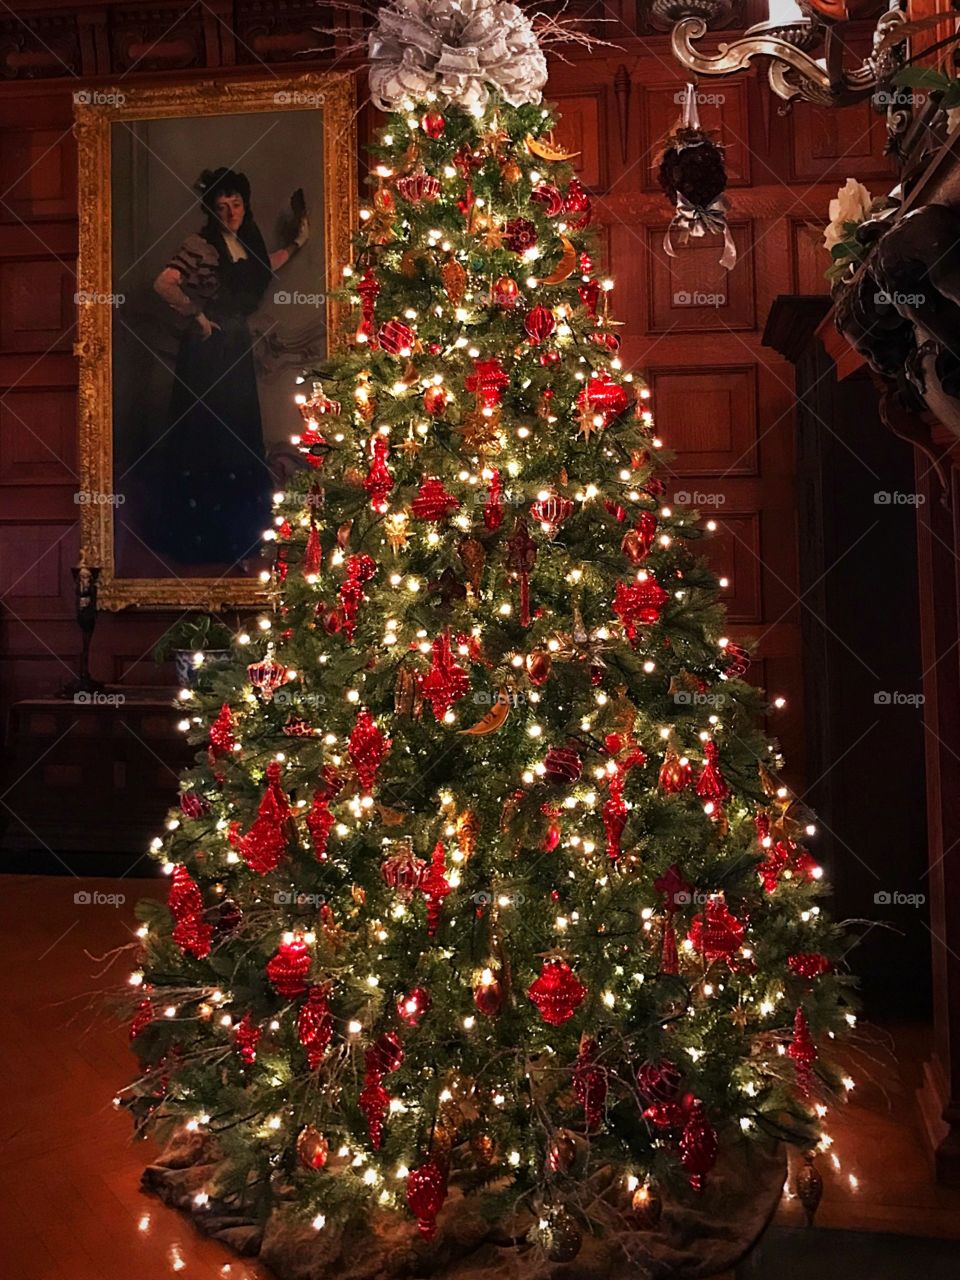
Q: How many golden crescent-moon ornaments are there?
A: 3